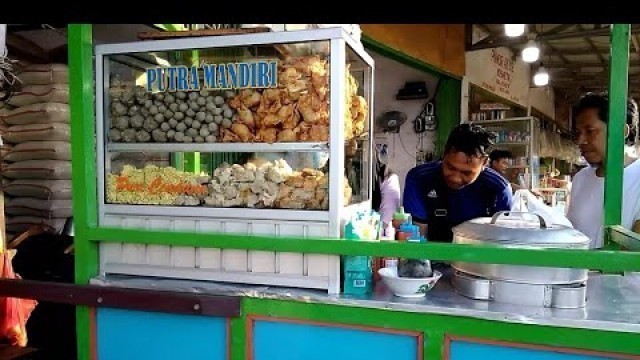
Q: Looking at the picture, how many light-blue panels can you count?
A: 3